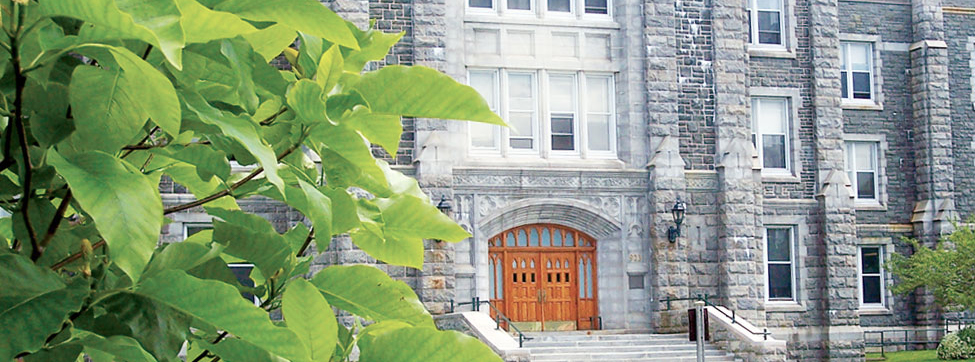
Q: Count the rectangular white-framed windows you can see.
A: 14